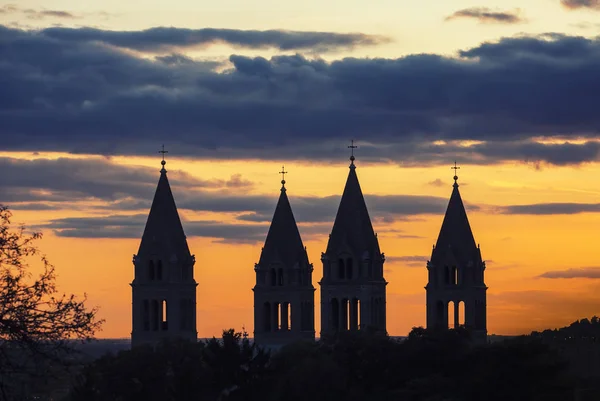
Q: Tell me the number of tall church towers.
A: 4